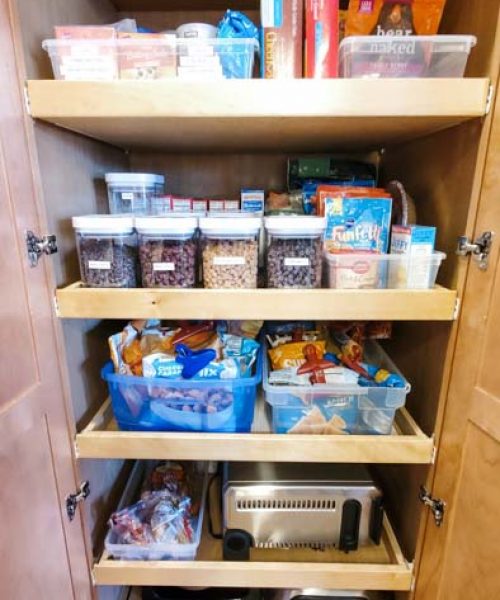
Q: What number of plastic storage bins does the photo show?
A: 6